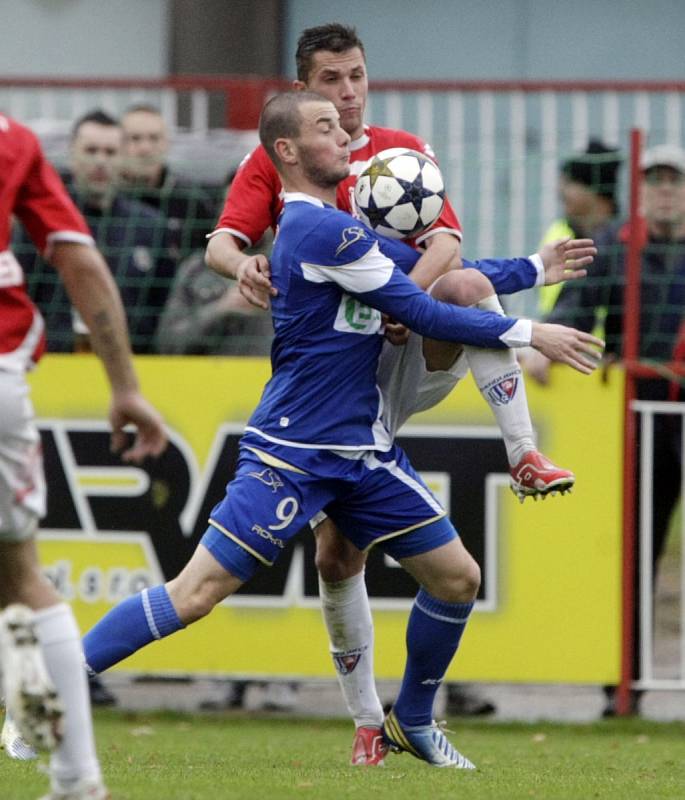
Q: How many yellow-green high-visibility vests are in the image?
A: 1